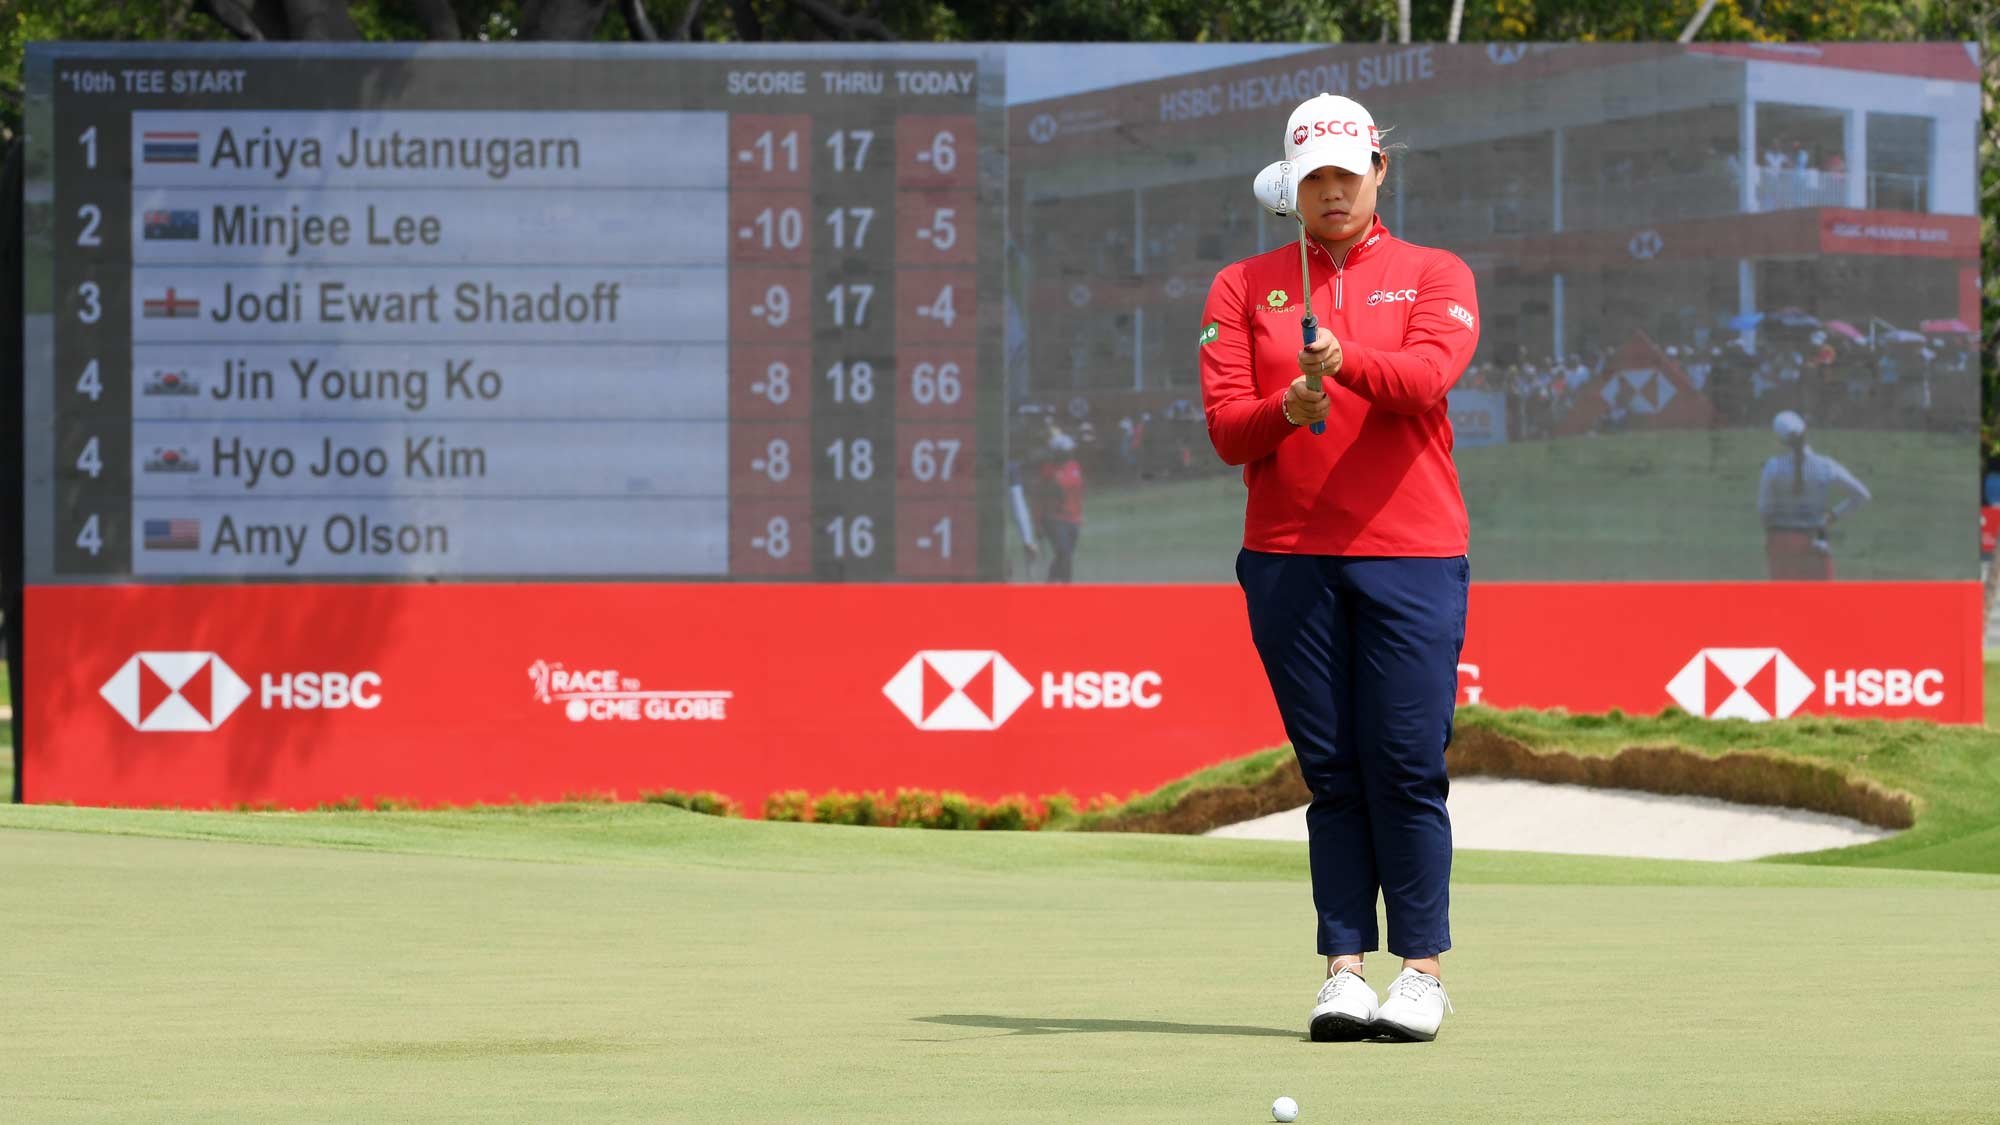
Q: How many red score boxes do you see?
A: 12